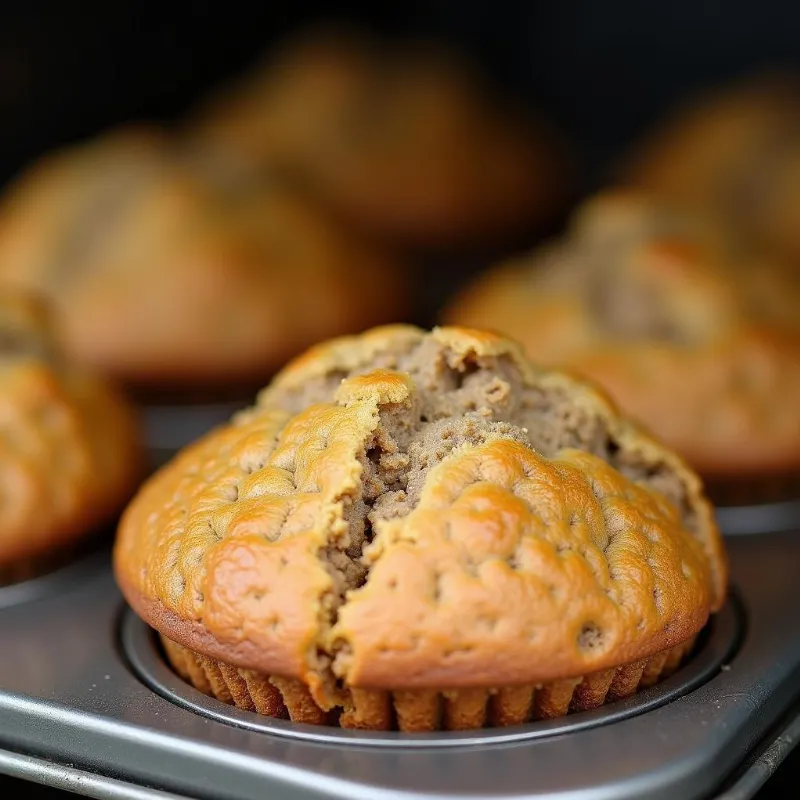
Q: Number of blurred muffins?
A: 5